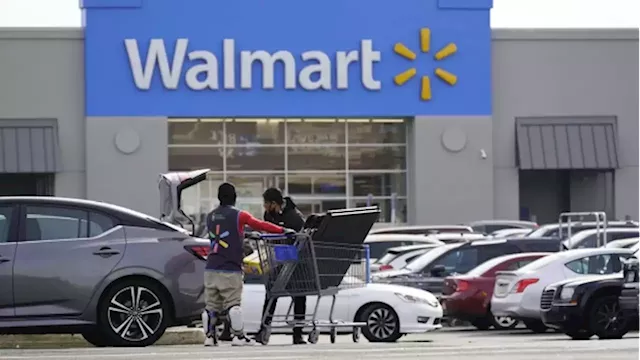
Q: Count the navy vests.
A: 1